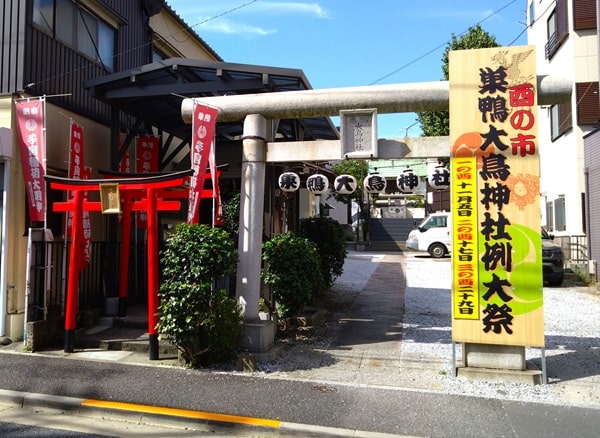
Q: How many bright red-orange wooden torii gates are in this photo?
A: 2